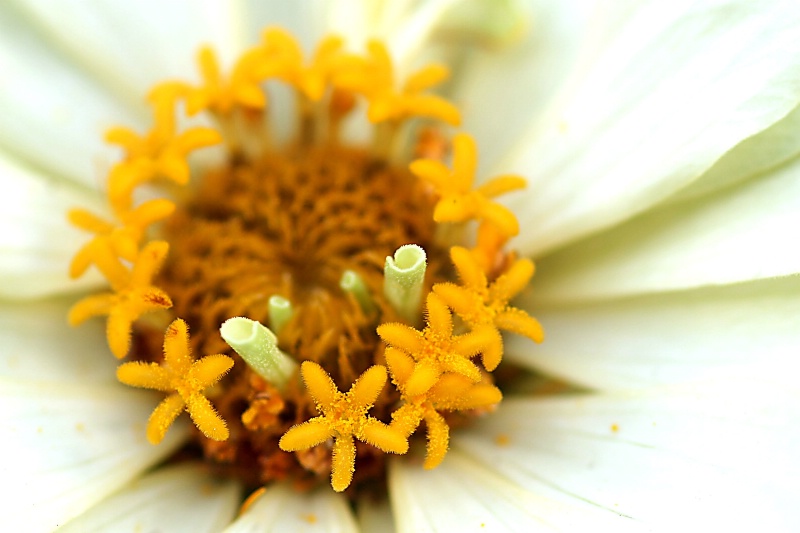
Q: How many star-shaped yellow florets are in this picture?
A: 12